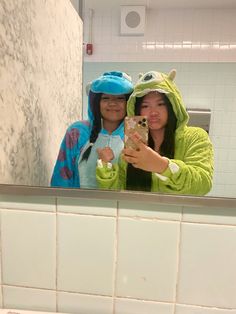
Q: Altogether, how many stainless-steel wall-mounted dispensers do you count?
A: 1